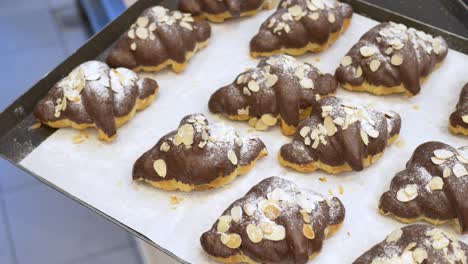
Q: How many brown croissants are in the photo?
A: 12